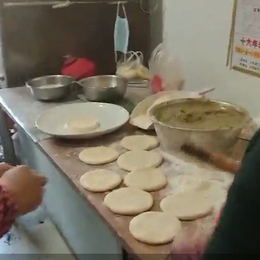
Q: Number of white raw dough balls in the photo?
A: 9